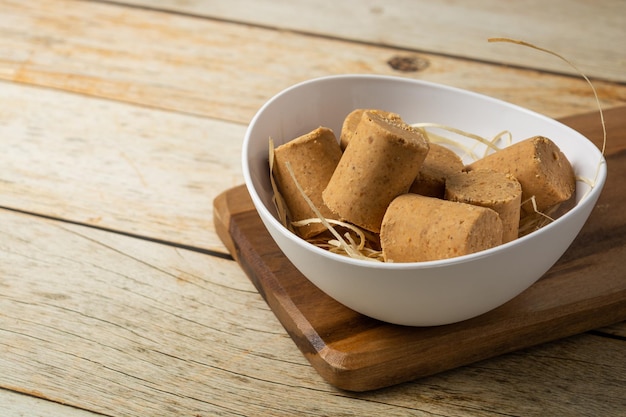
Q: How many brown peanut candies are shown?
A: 7